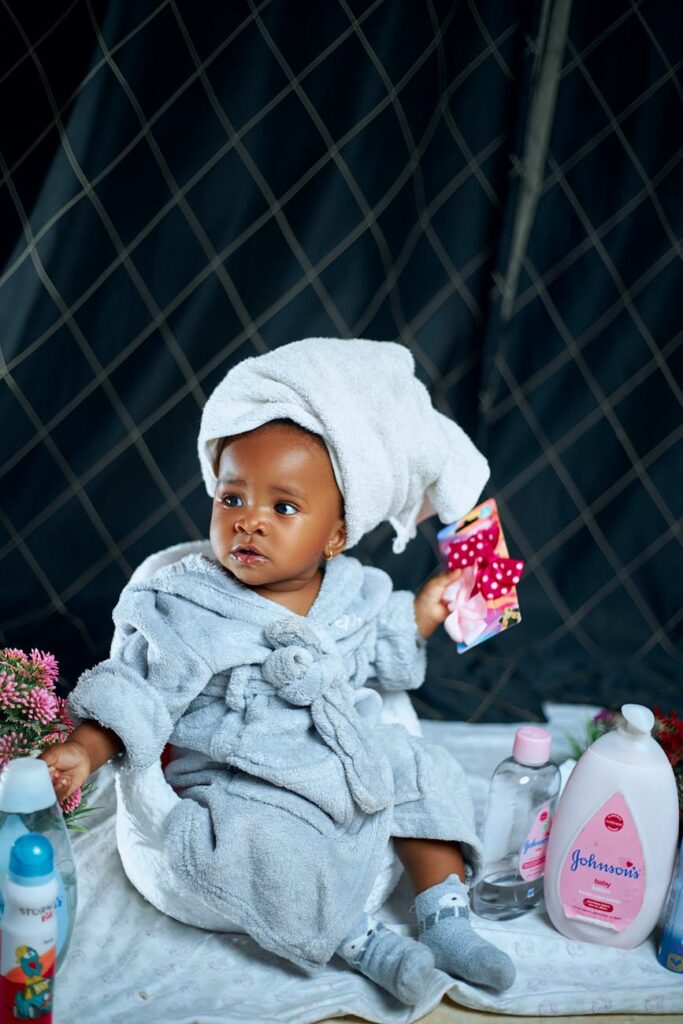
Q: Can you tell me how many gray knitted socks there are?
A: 2